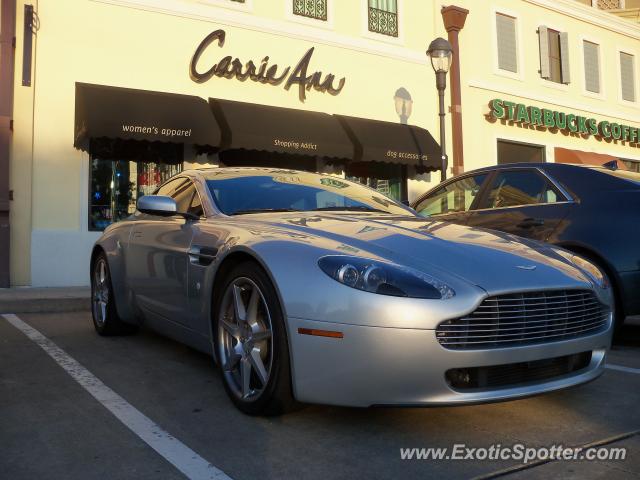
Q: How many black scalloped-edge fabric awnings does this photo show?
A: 3